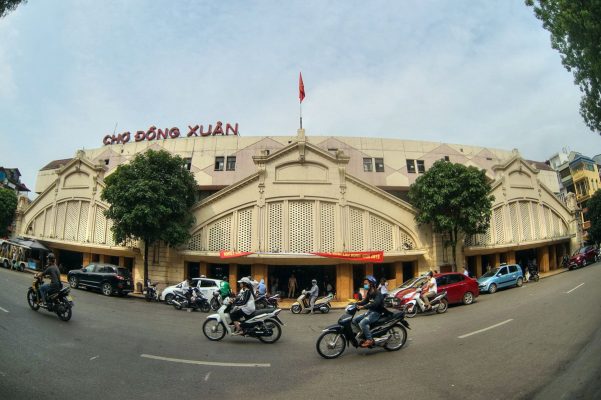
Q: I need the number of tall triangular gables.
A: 3